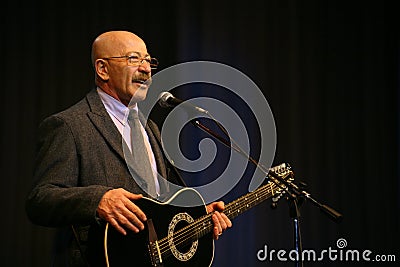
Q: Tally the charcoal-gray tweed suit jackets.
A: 1